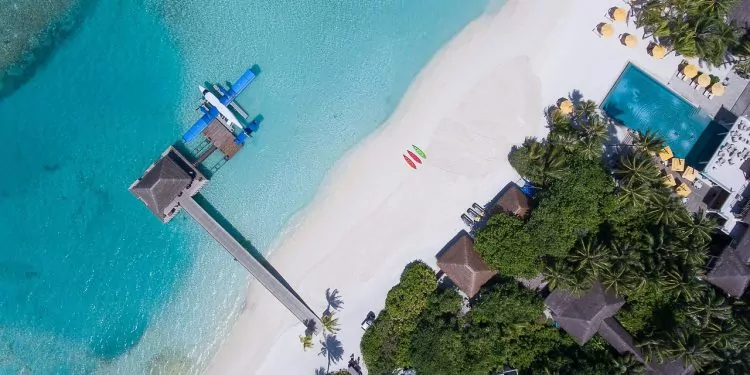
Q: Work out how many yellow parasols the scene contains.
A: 13